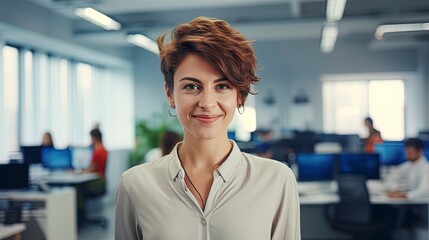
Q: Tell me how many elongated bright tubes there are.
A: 5